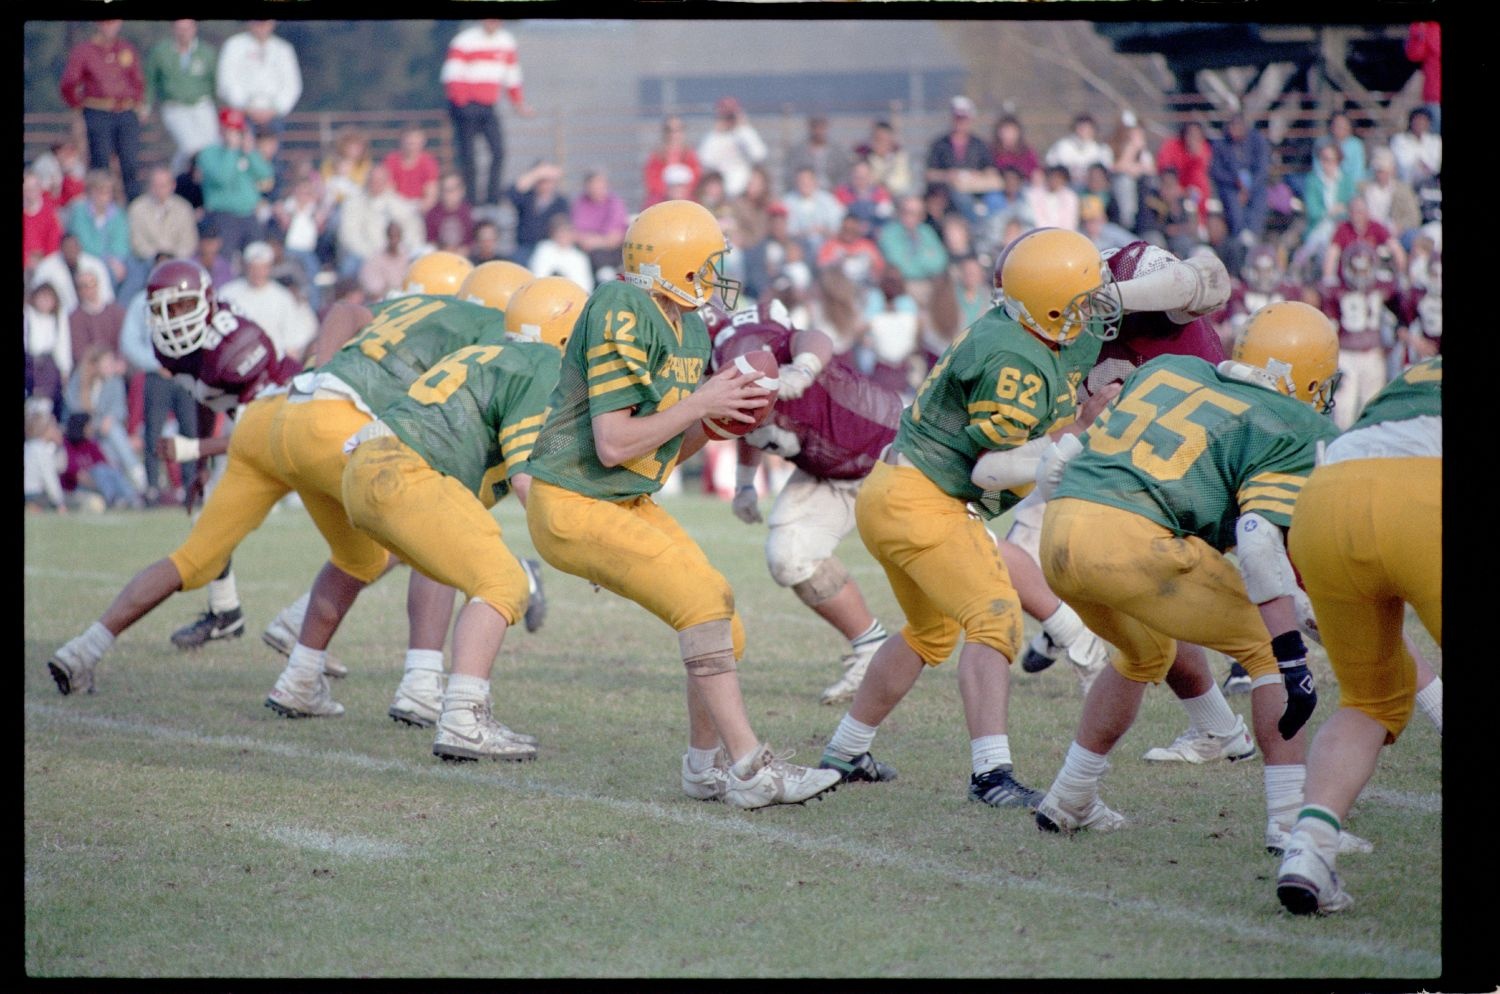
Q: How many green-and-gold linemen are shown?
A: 6